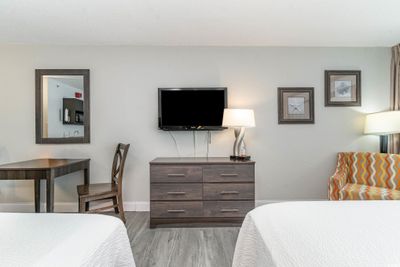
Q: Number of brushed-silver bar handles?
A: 6